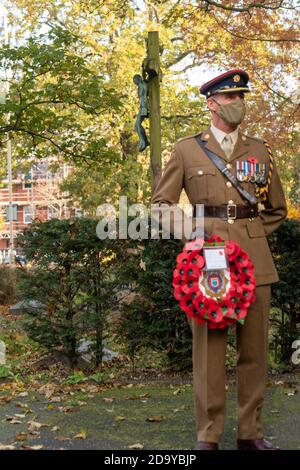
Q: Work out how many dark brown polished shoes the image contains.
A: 2